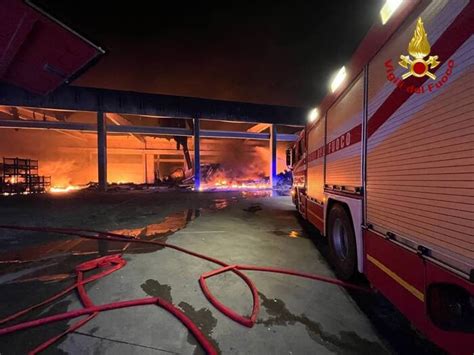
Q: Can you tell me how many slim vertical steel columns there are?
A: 3